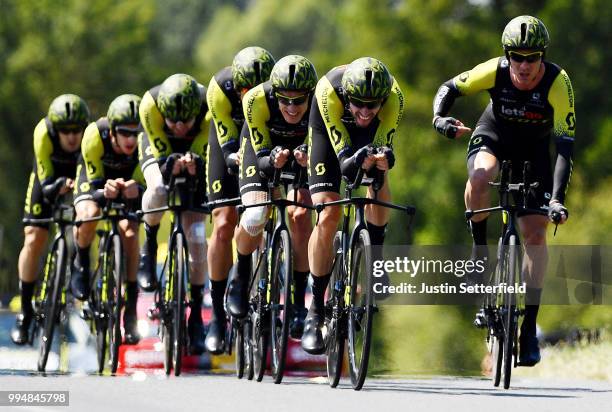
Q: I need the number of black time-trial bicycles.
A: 7